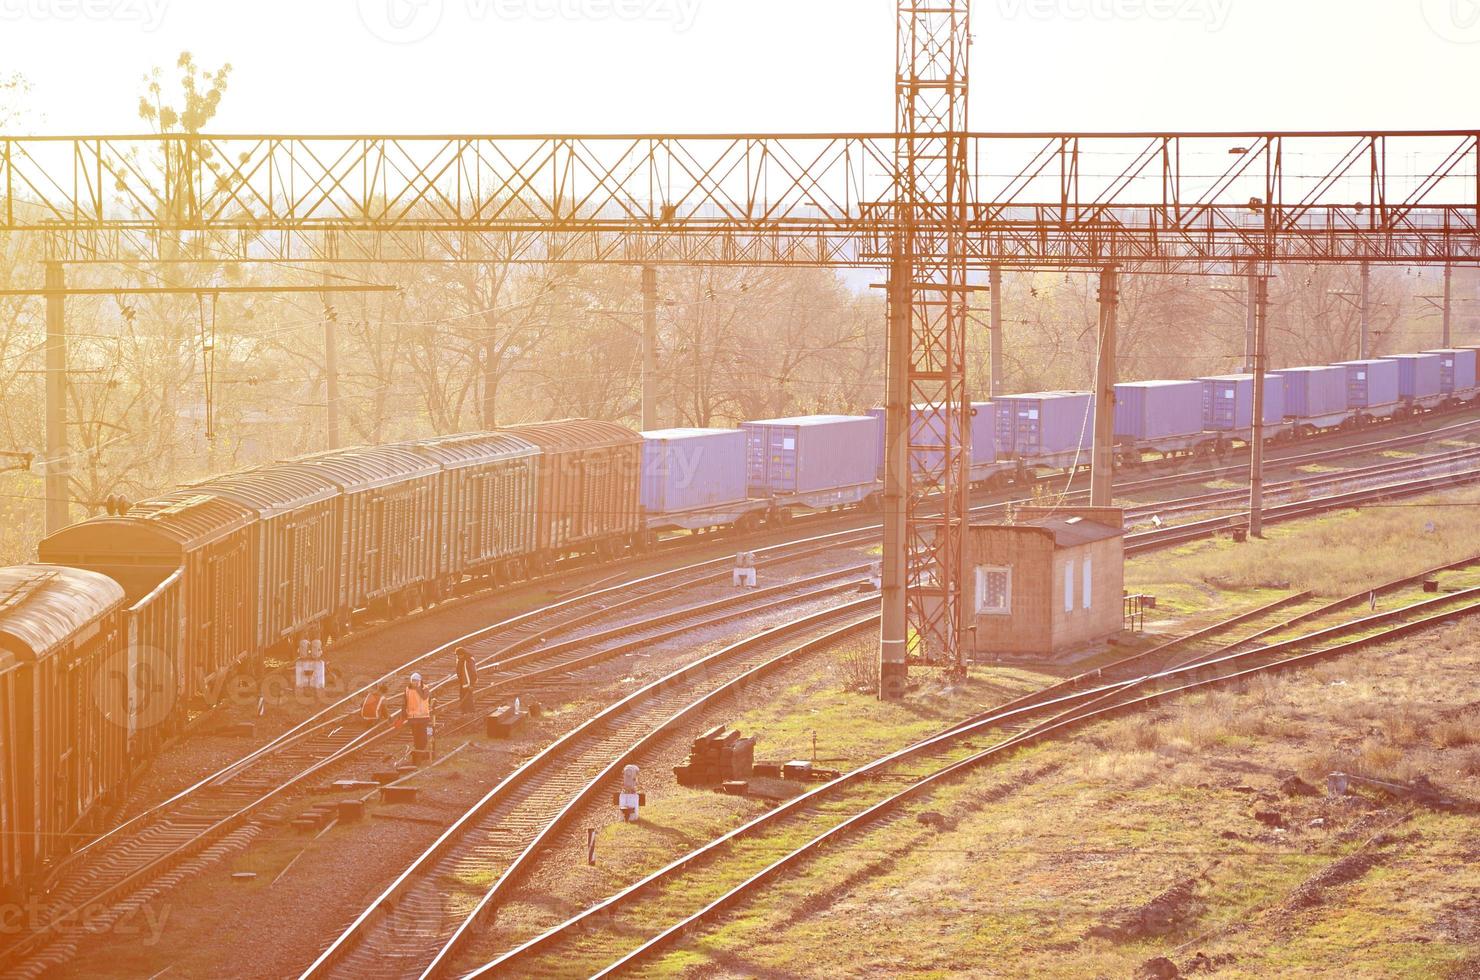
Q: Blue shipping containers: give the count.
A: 10